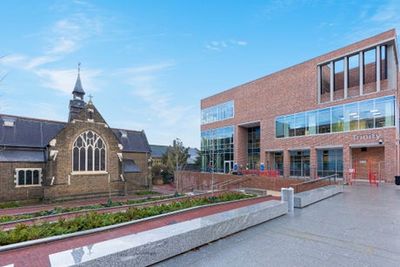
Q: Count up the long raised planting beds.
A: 2